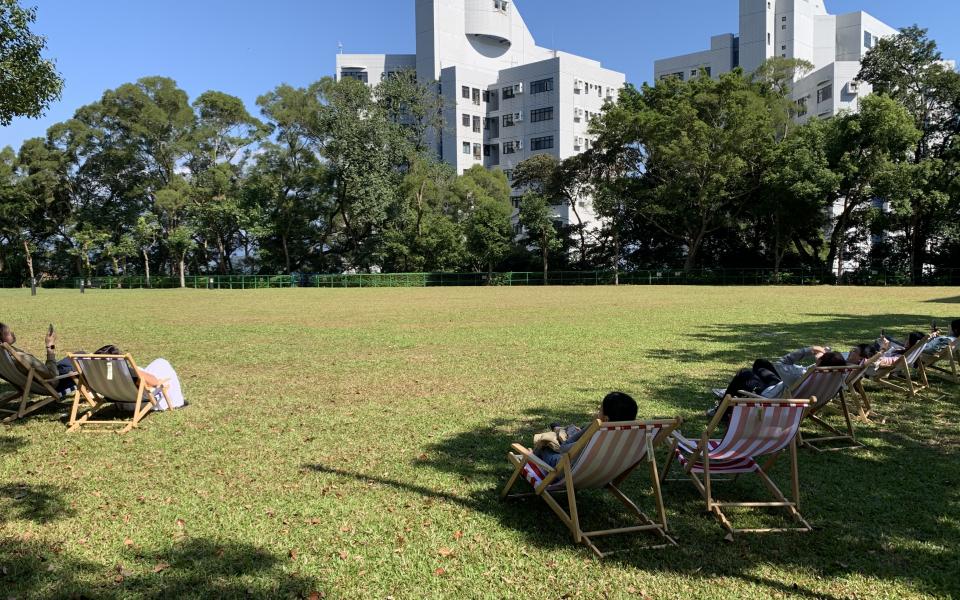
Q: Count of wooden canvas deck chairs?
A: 8